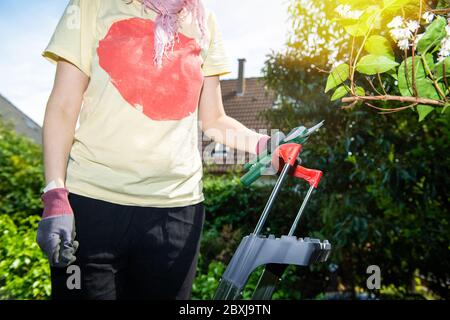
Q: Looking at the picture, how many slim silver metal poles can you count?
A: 2